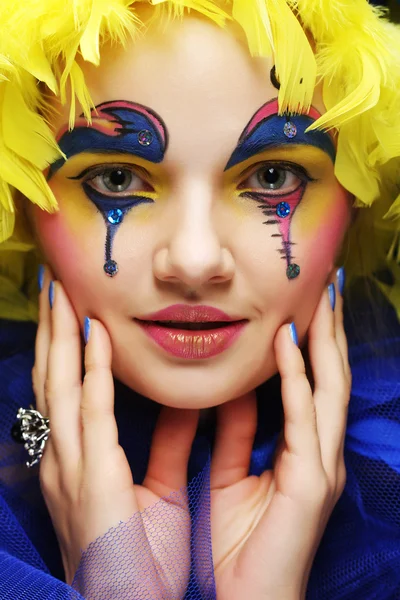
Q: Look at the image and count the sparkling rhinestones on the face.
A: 6